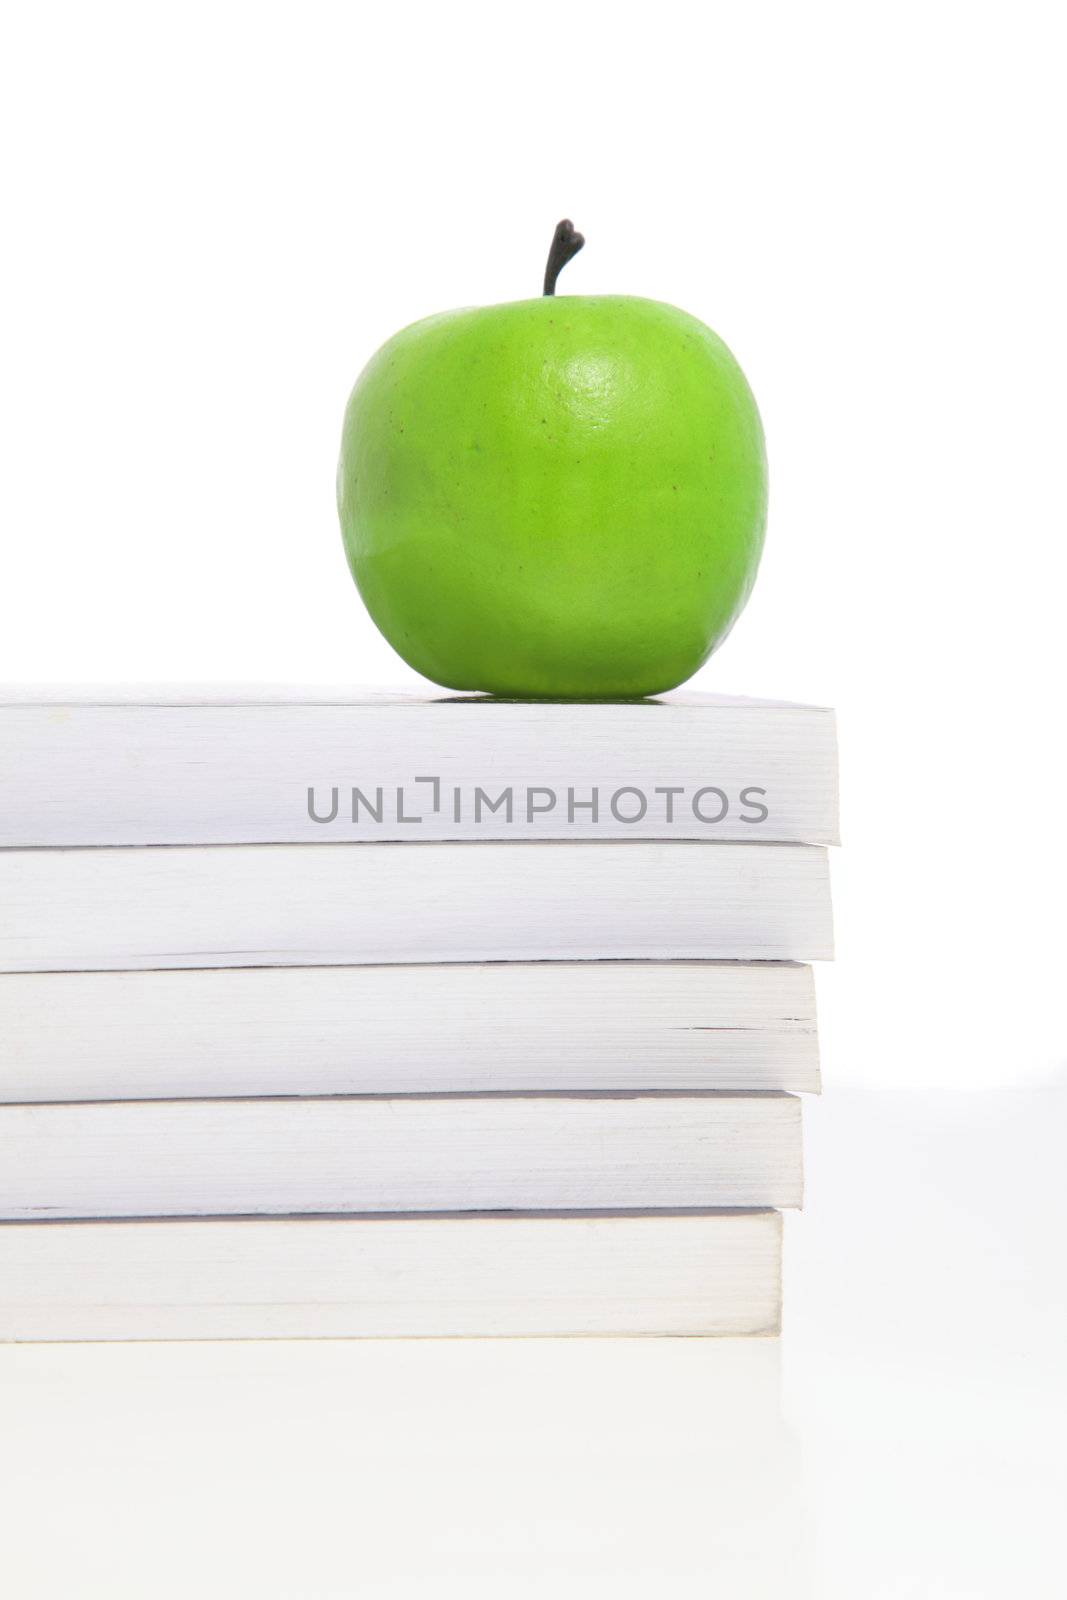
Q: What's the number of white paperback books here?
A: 5